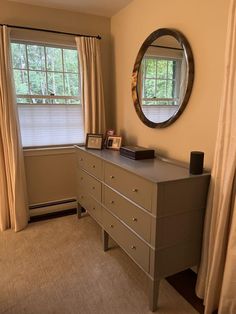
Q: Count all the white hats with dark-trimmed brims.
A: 0